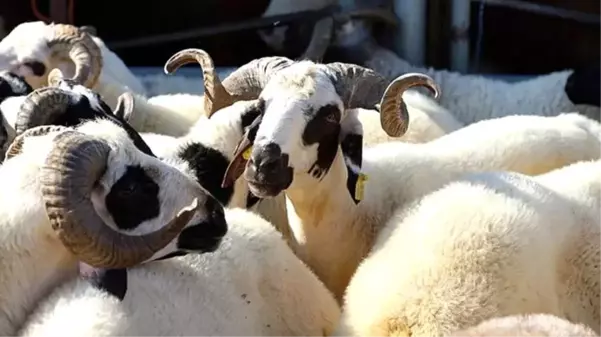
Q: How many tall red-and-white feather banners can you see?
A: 0